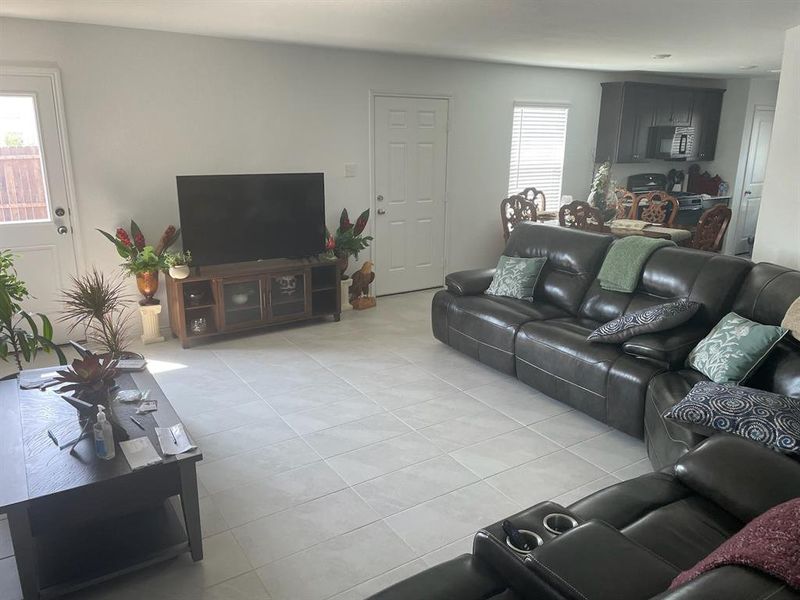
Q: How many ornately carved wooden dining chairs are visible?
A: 6